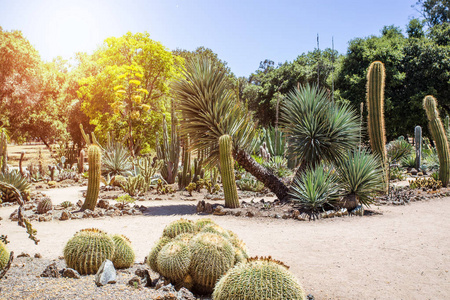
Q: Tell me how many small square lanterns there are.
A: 0